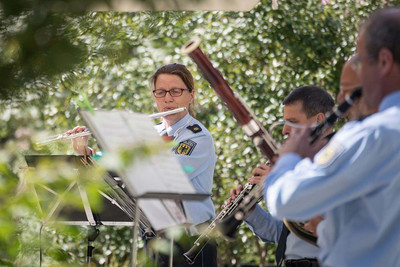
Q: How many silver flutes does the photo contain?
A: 1